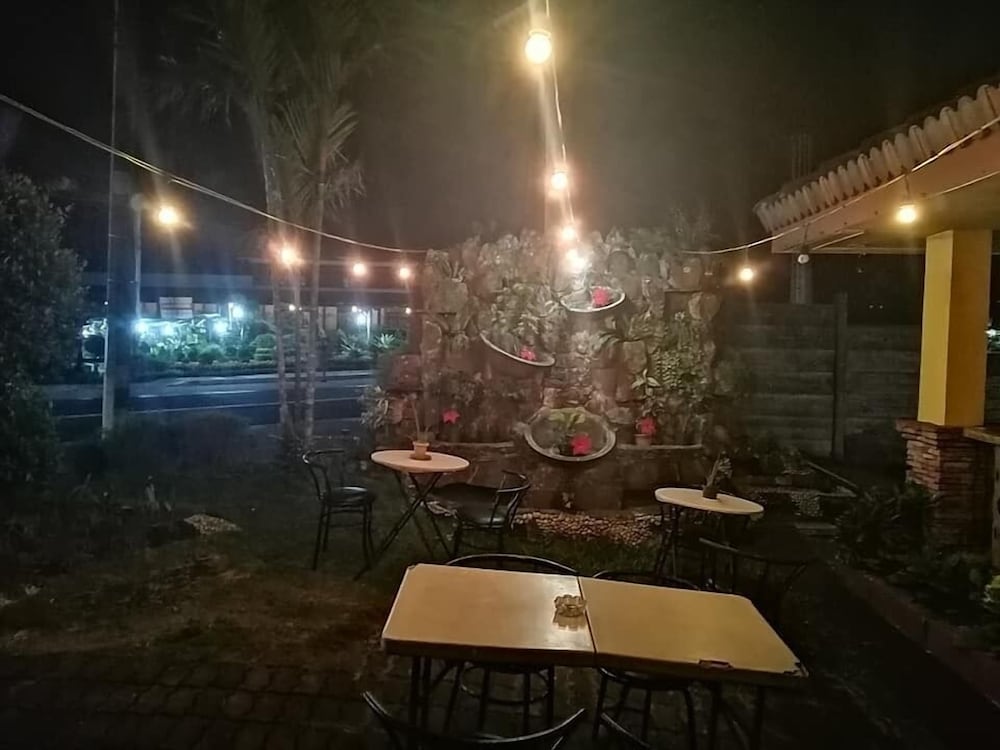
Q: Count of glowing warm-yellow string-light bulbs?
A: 10